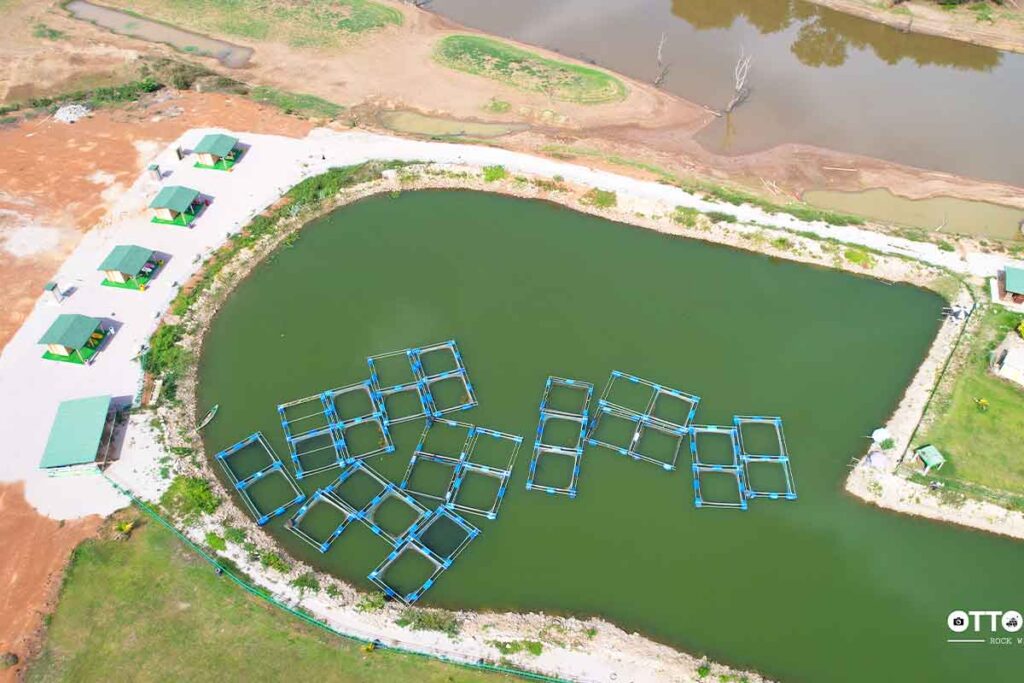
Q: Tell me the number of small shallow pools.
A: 3